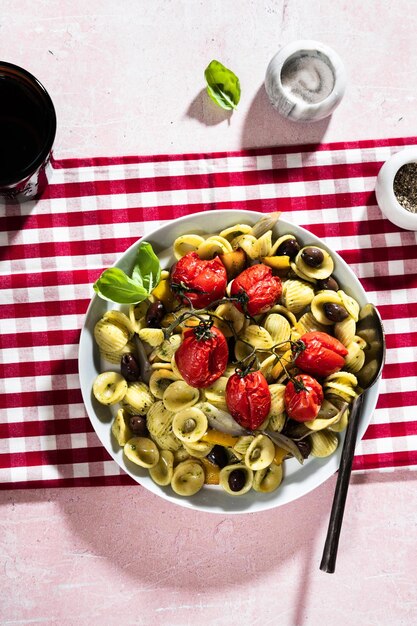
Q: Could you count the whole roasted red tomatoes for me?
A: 6